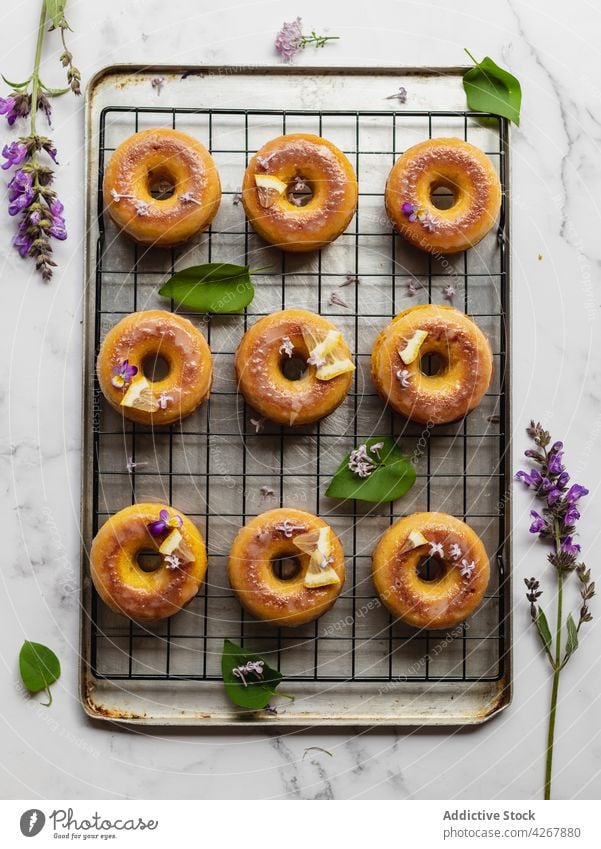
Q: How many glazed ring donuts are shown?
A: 9